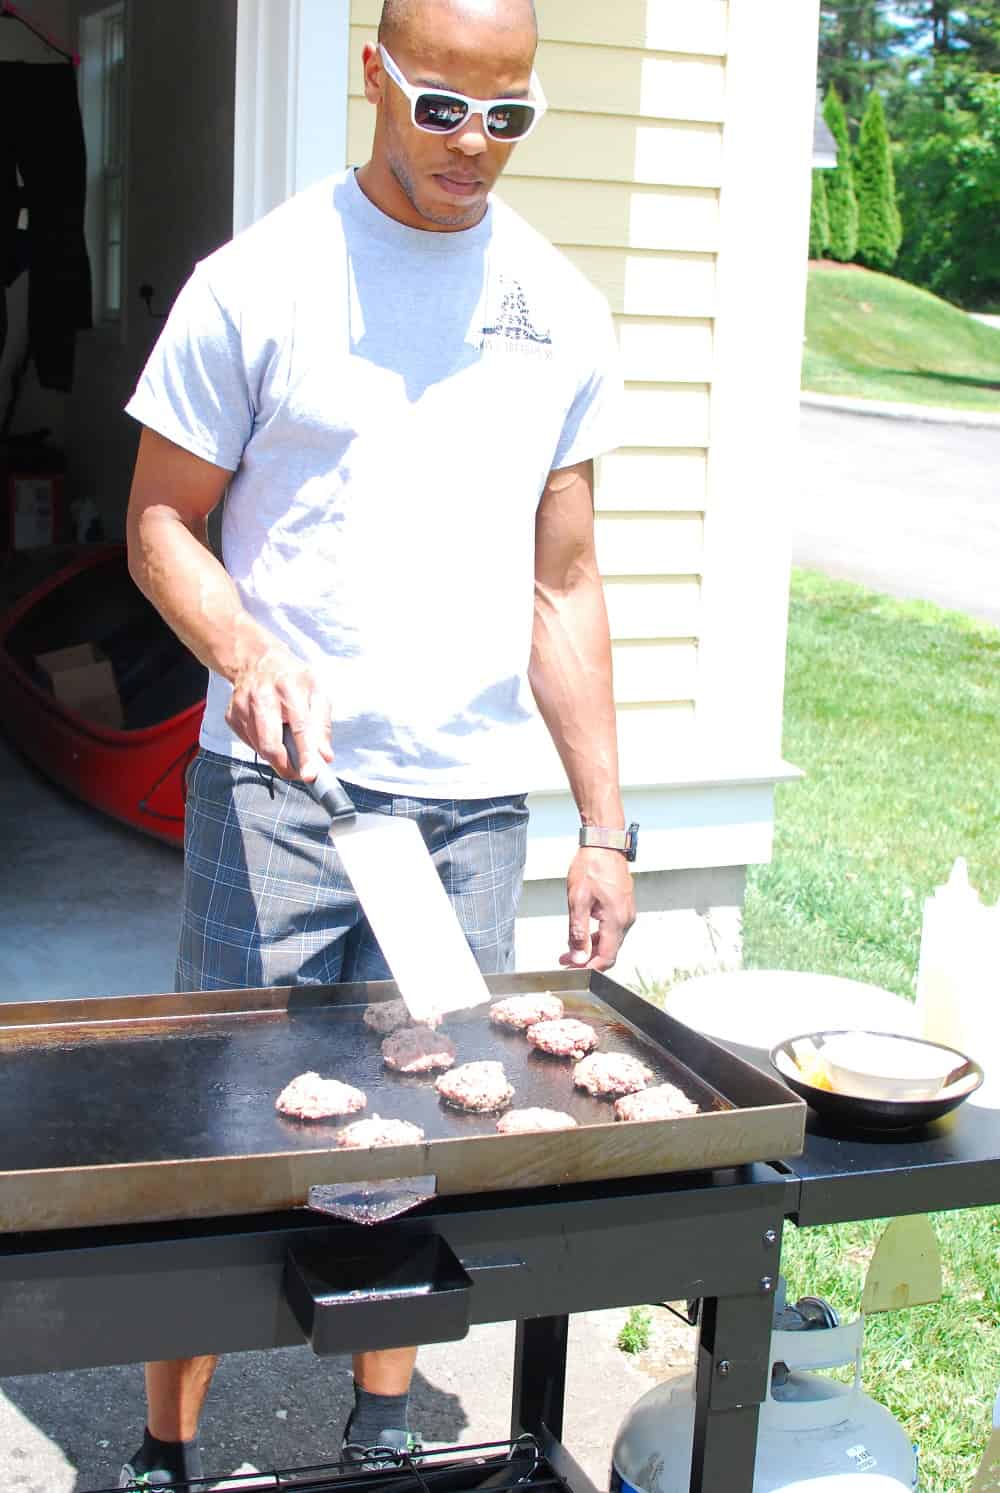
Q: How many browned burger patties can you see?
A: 2